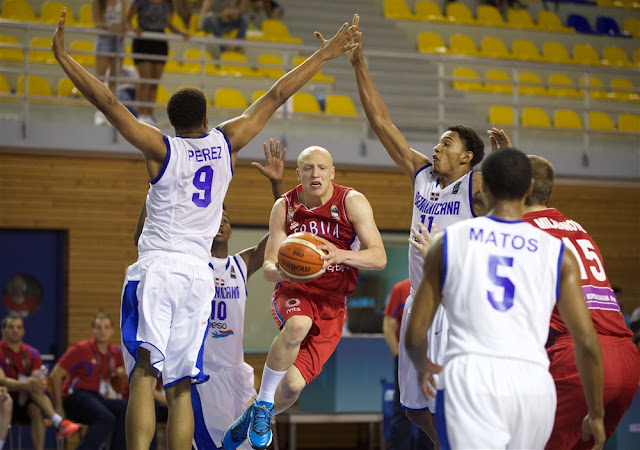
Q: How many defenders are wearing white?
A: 4